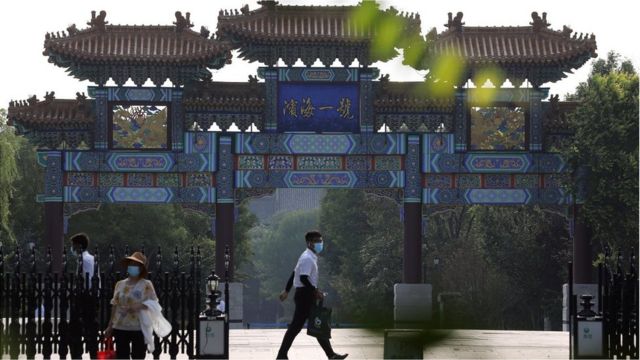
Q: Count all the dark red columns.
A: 4